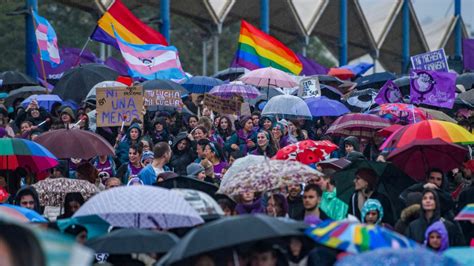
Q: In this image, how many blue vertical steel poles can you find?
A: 6